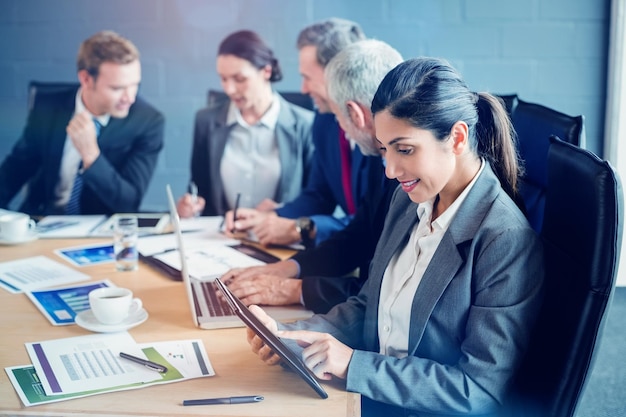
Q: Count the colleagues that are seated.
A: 5